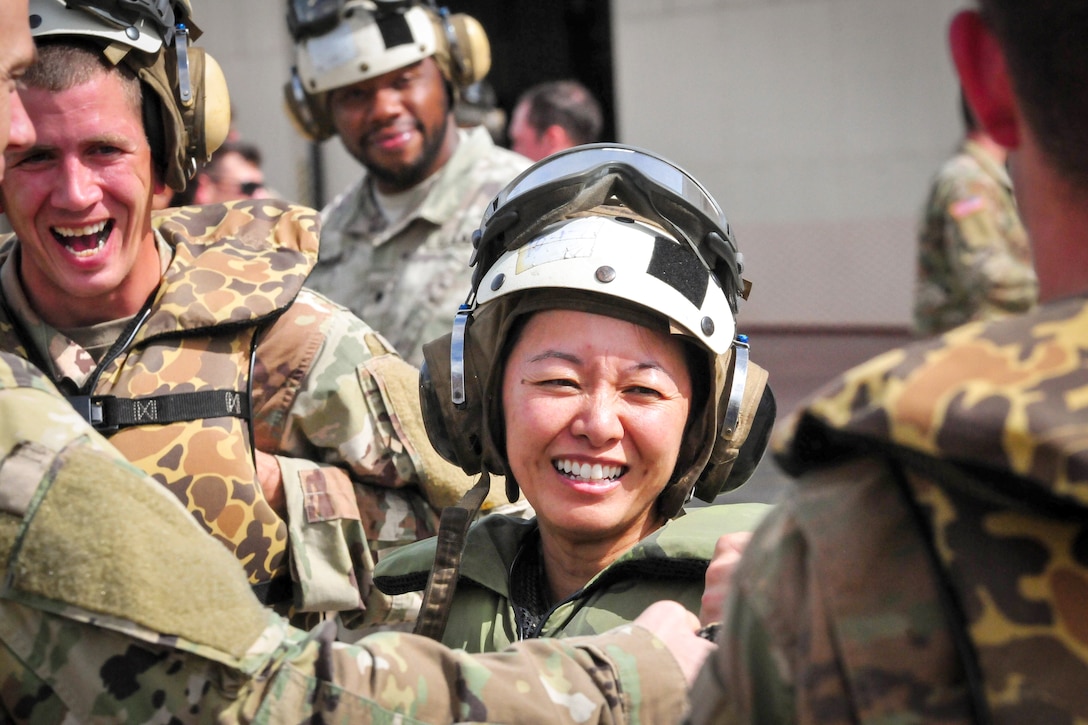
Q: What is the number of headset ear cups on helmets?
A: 5